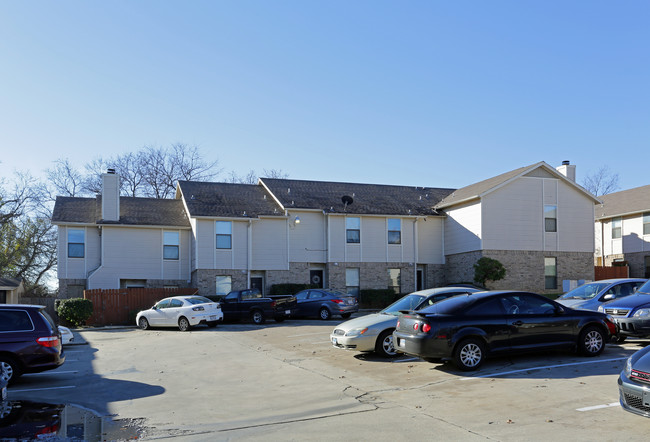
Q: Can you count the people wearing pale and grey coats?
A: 0